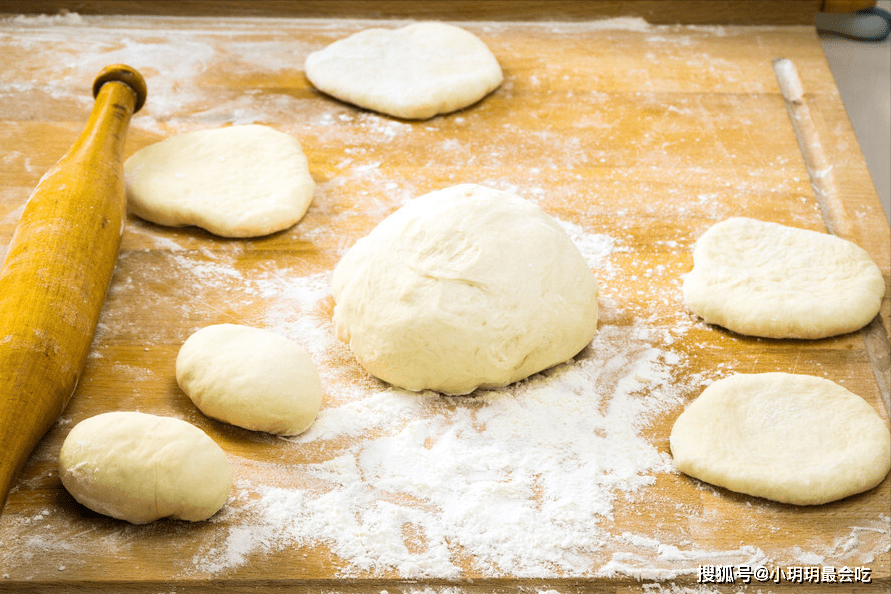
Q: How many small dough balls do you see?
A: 2